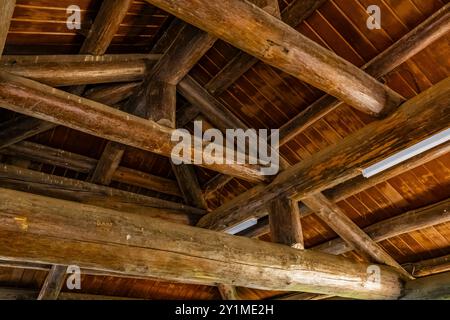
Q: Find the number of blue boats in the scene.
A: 0